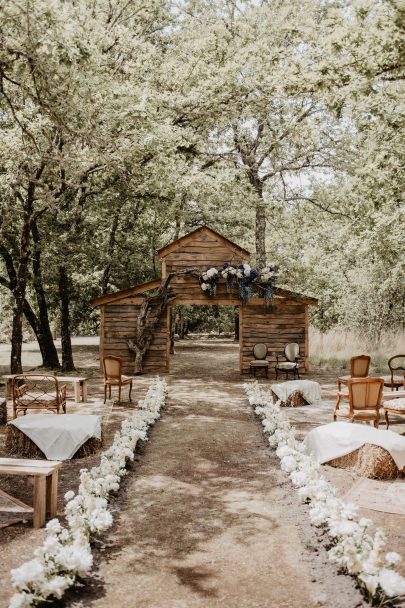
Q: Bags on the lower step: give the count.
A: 0